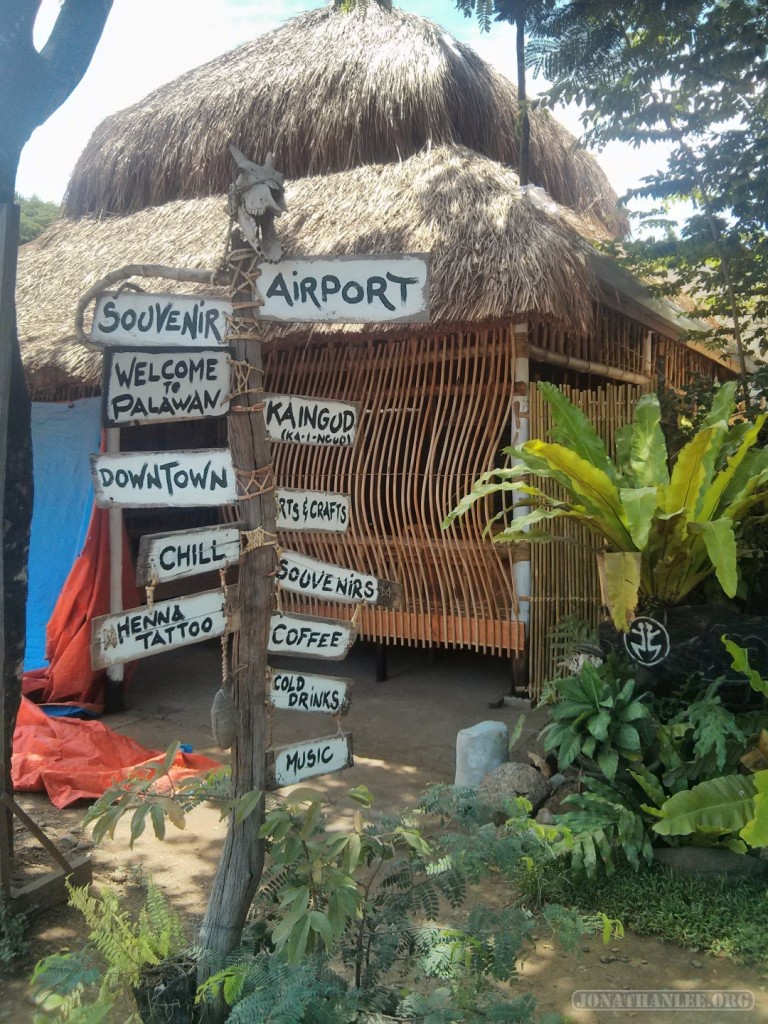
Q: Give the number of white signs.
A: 12